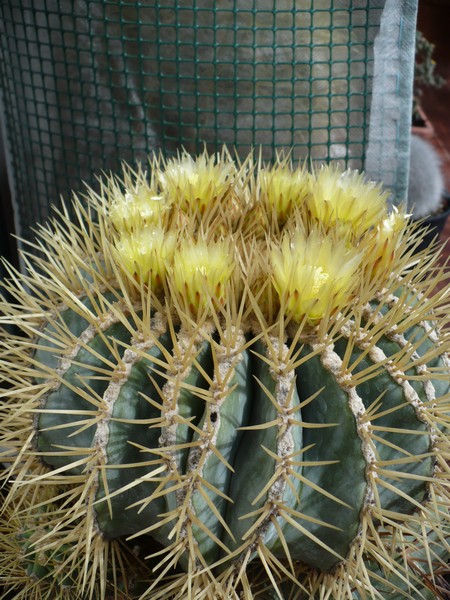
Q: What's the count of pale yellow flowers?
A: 8